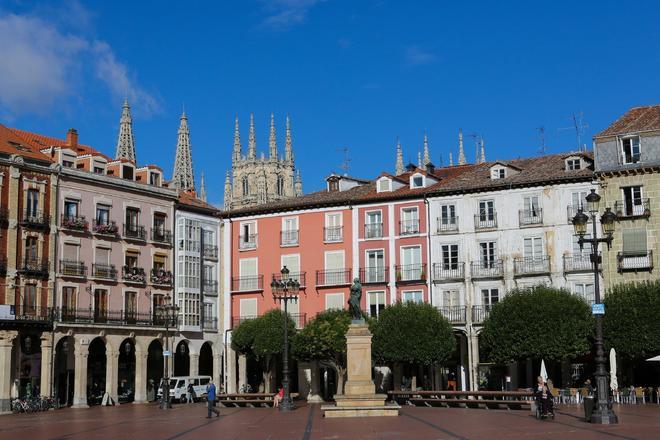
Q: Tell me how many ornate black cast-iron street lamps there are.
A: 3